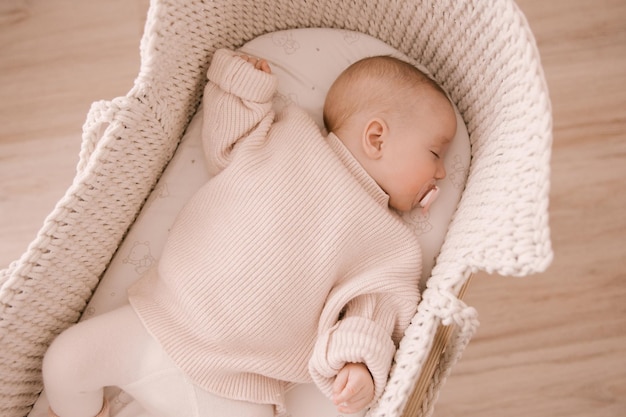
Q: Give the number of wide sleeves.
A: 2